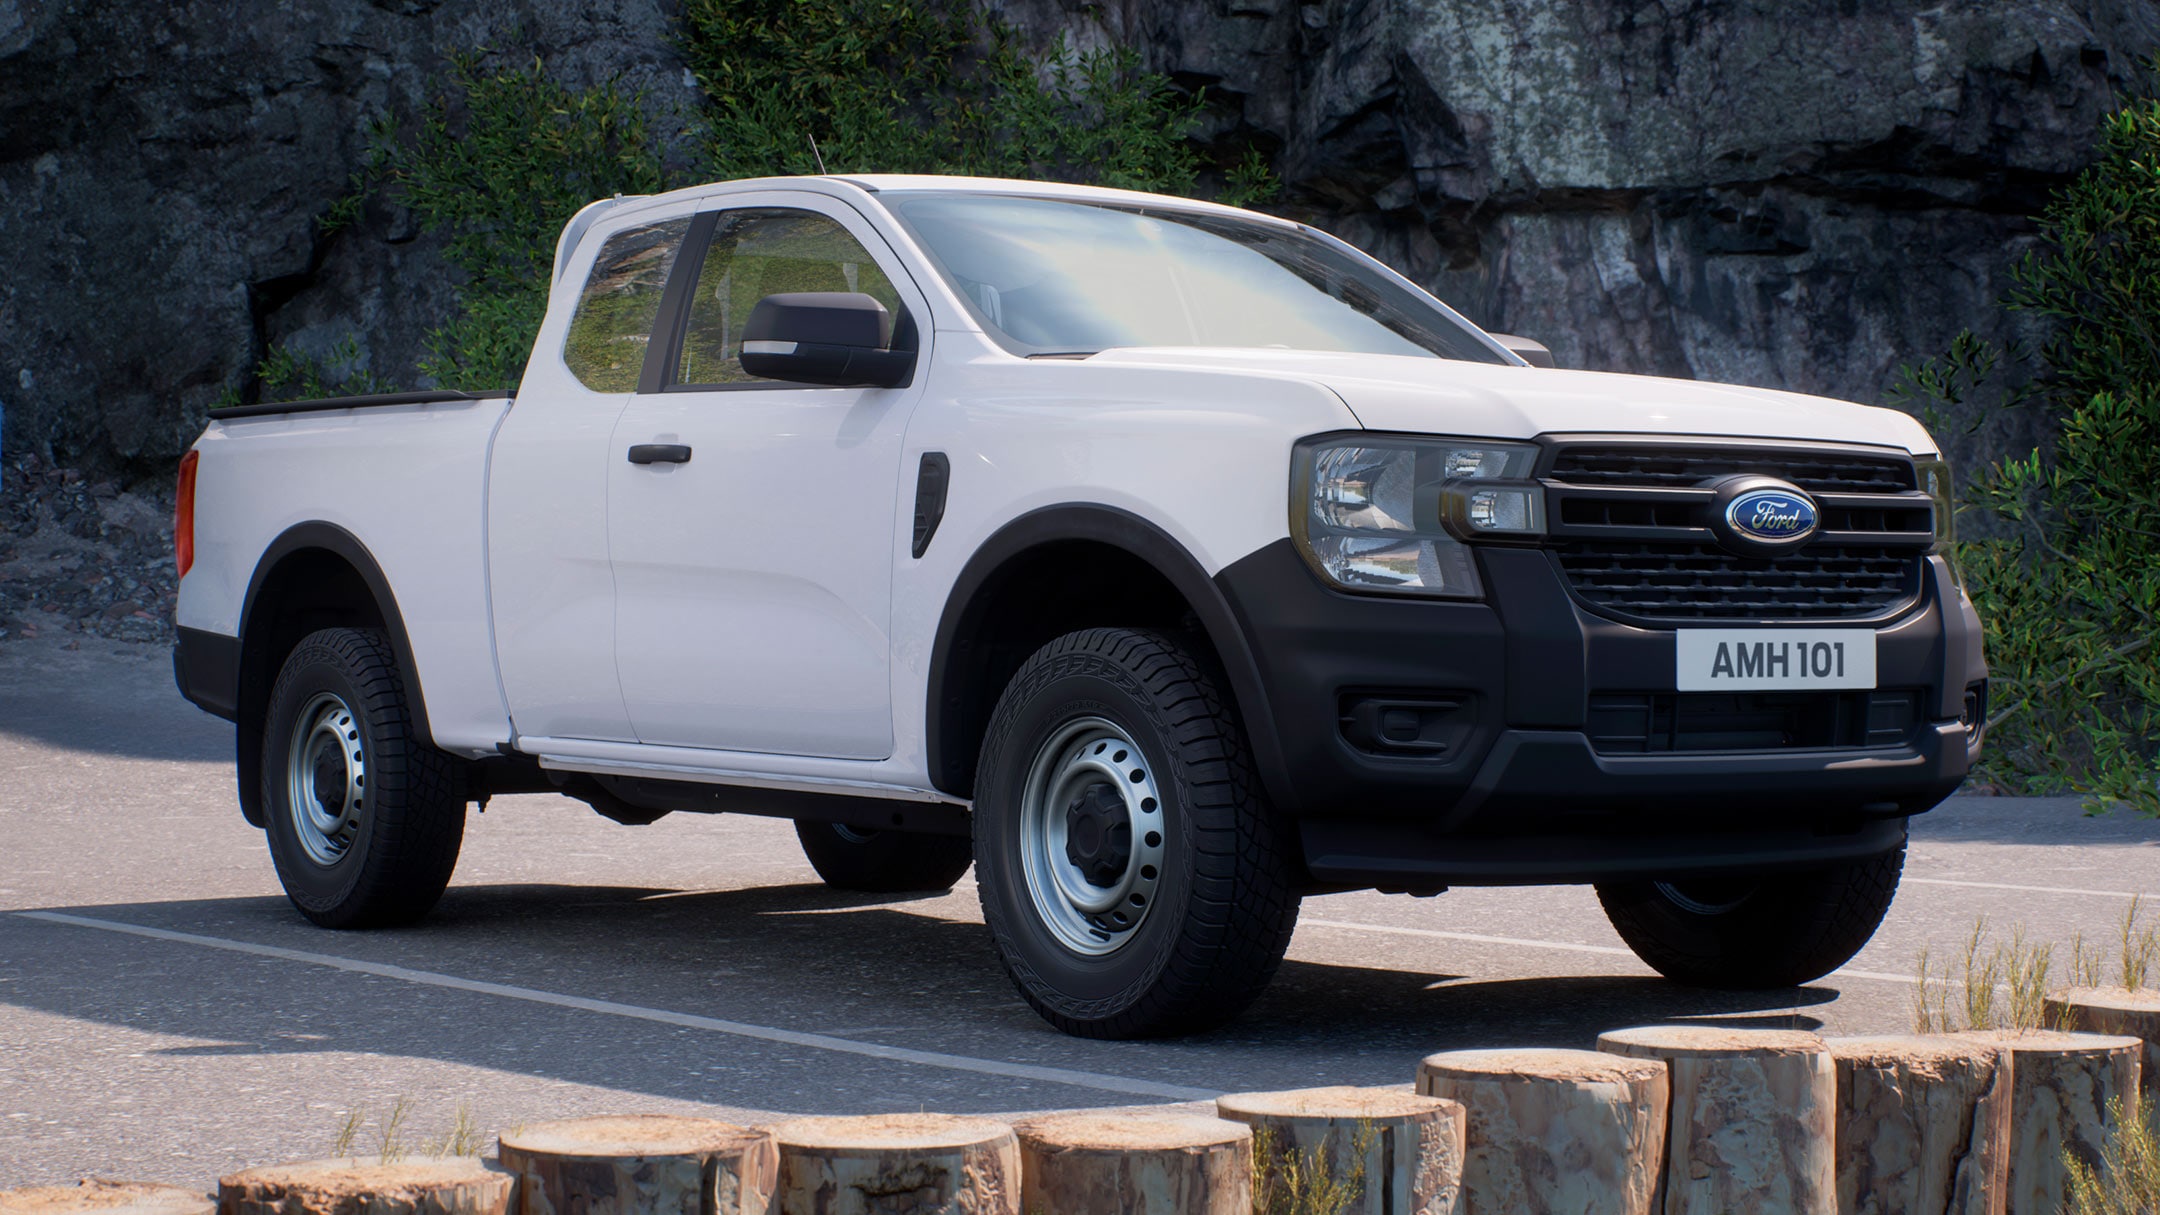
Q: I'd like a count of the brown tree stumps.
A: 11